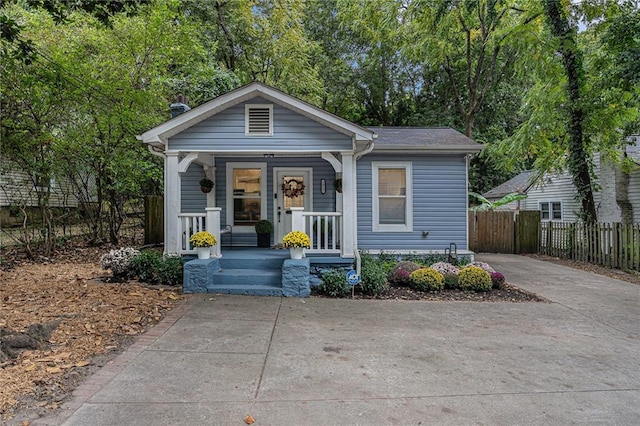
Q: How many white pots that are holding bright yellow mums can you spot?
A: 2